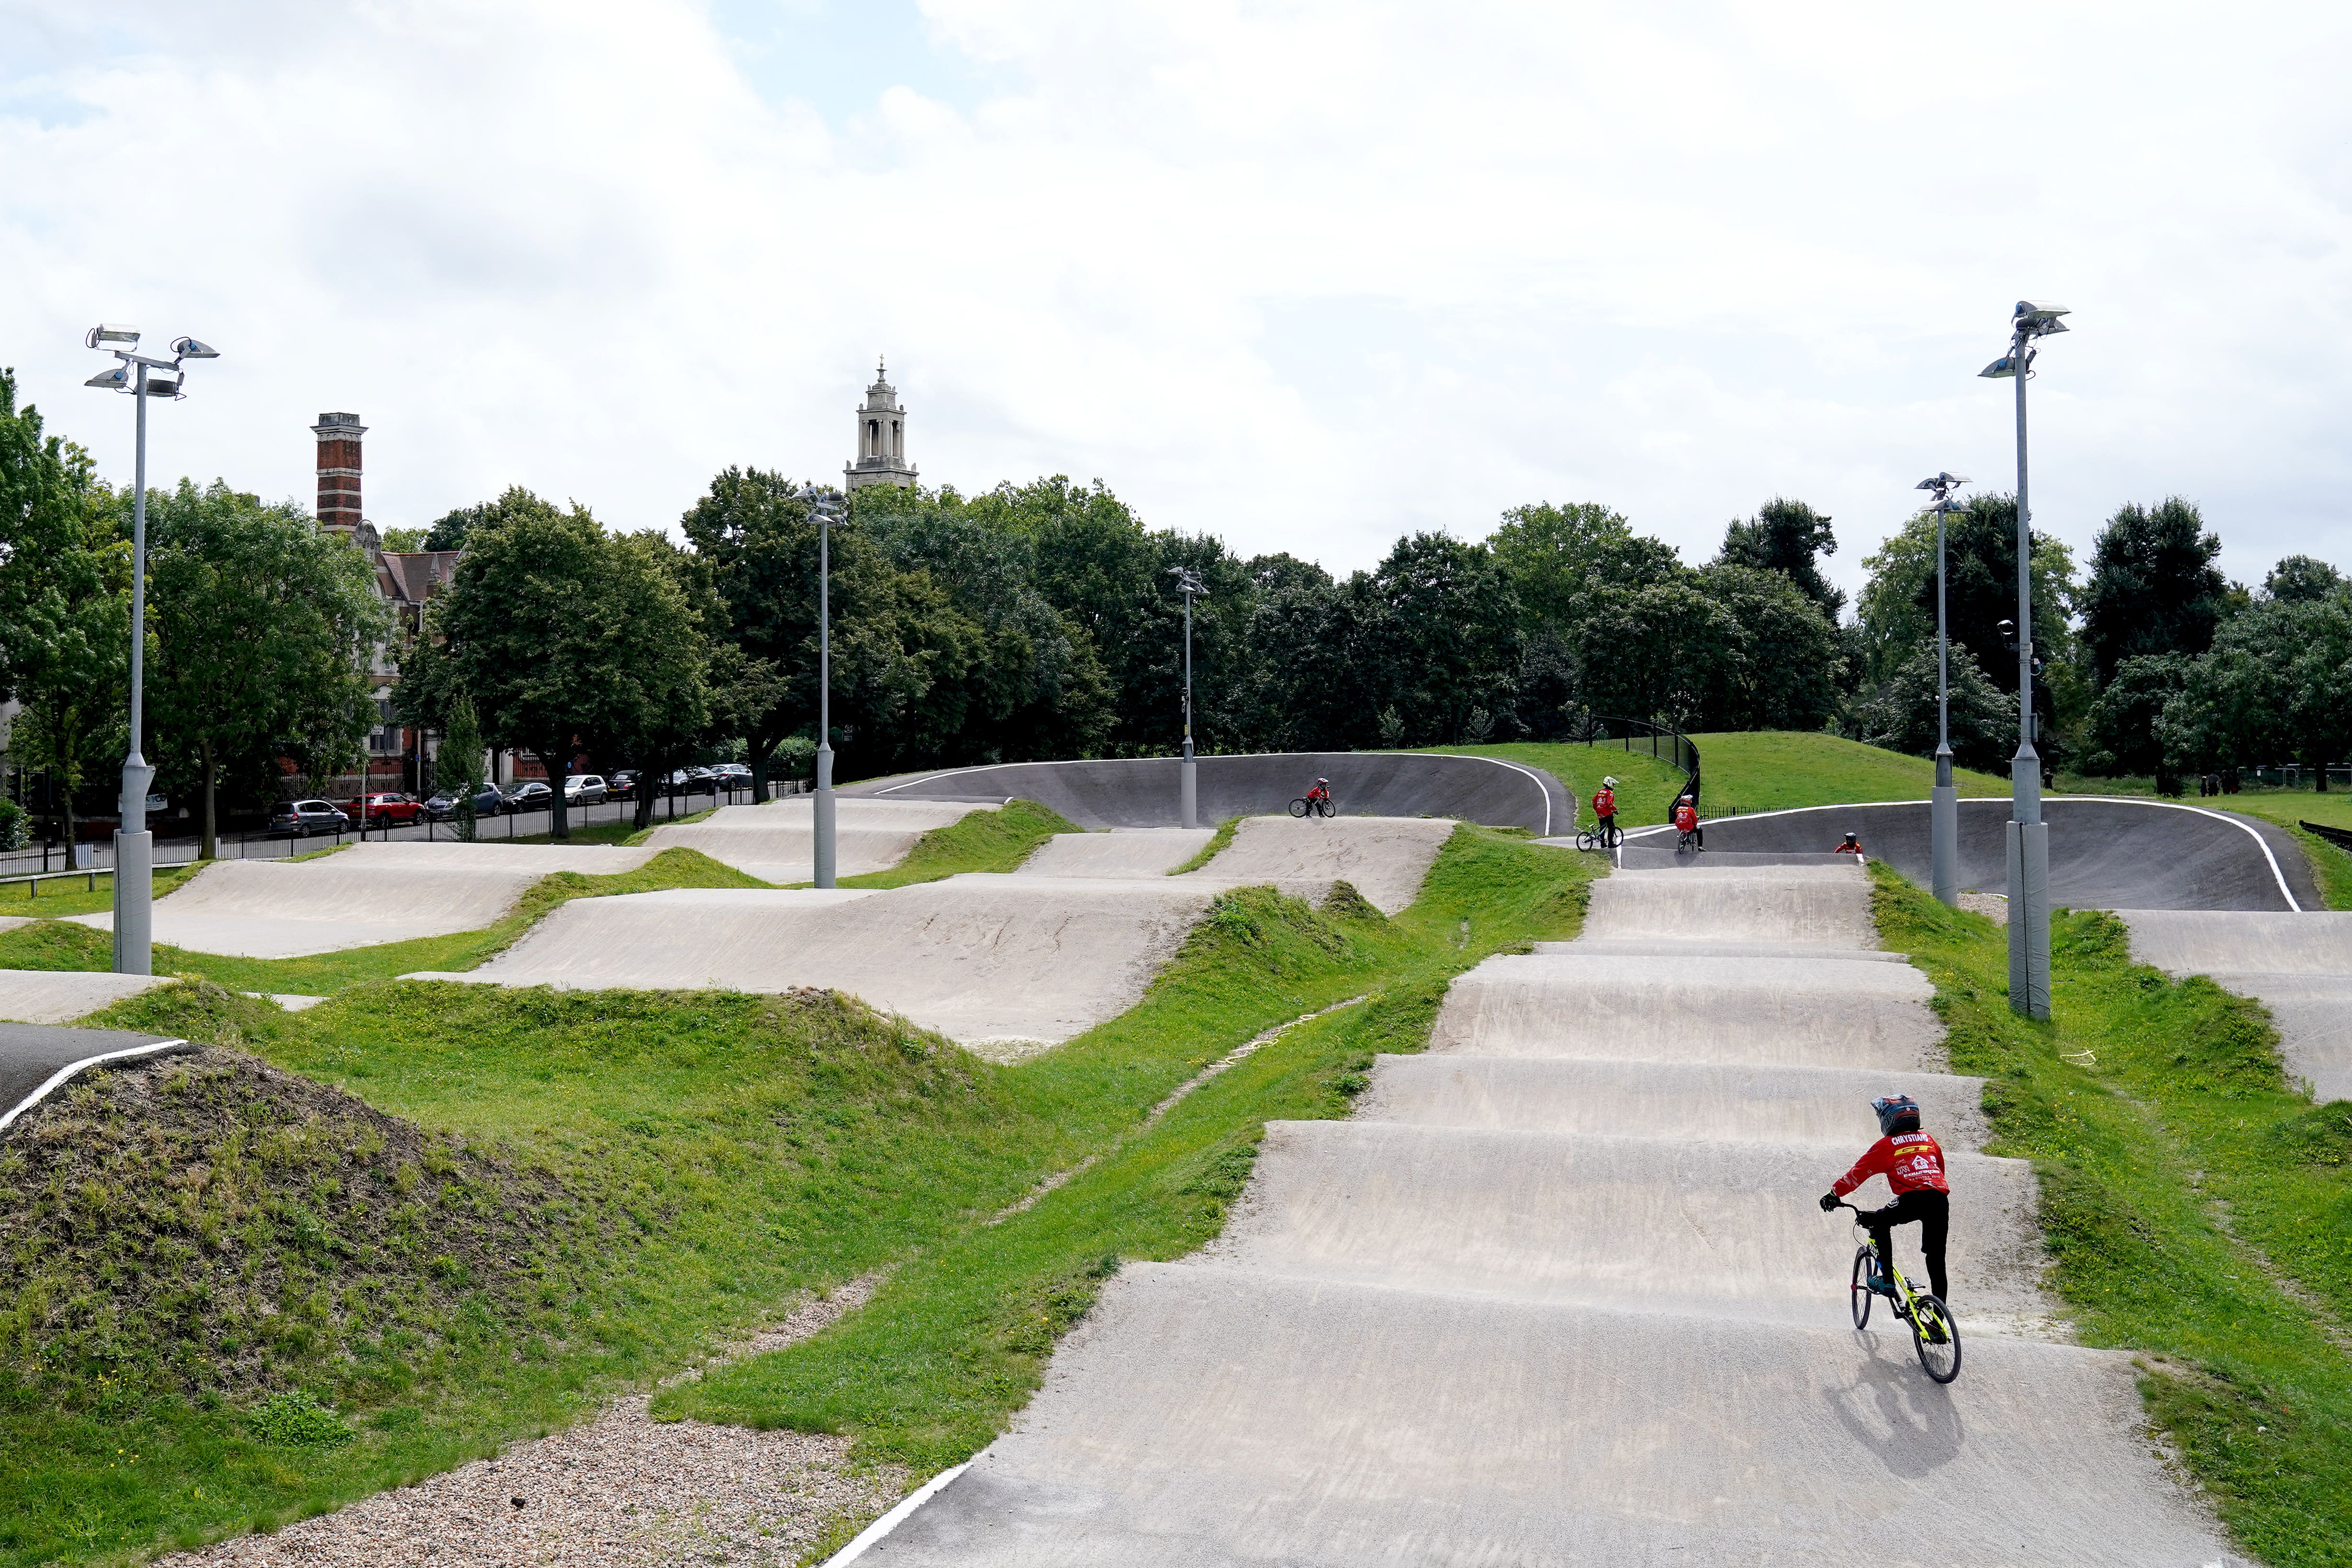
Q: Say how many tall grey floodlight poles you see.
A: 5